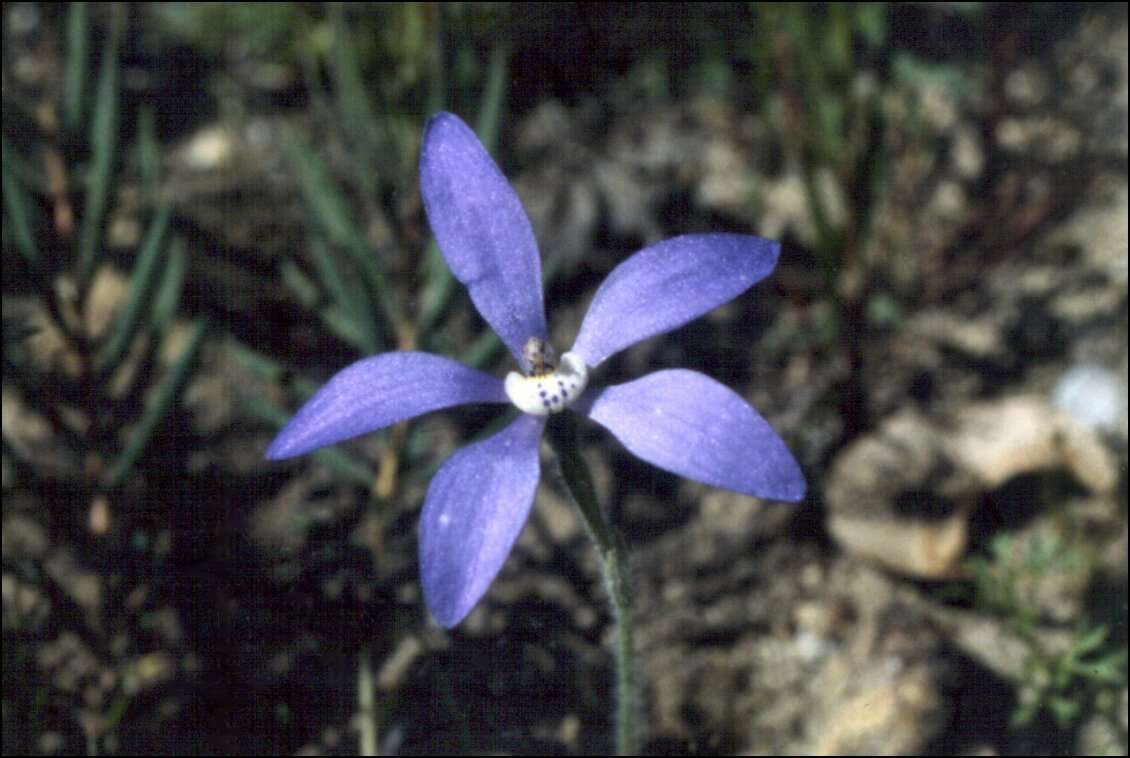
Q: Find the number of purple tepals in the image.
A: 5